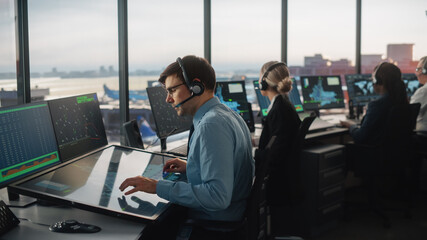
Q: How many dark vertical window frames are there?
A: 5